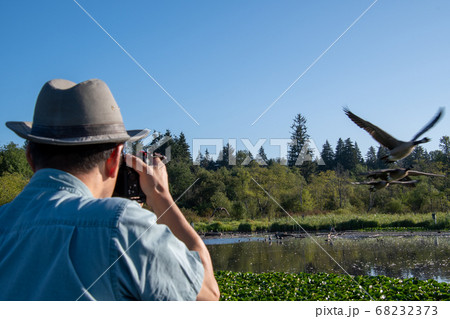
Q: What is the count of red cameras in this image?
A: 0